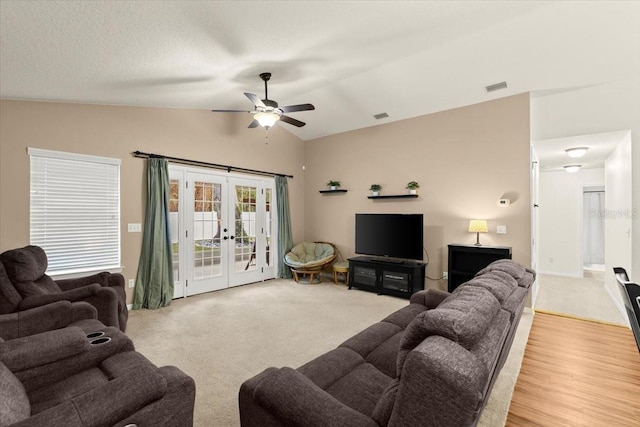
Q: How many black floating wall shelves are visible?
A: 2